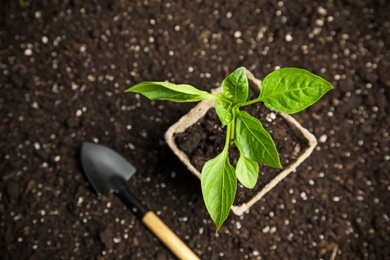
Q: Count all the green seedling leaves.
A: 7